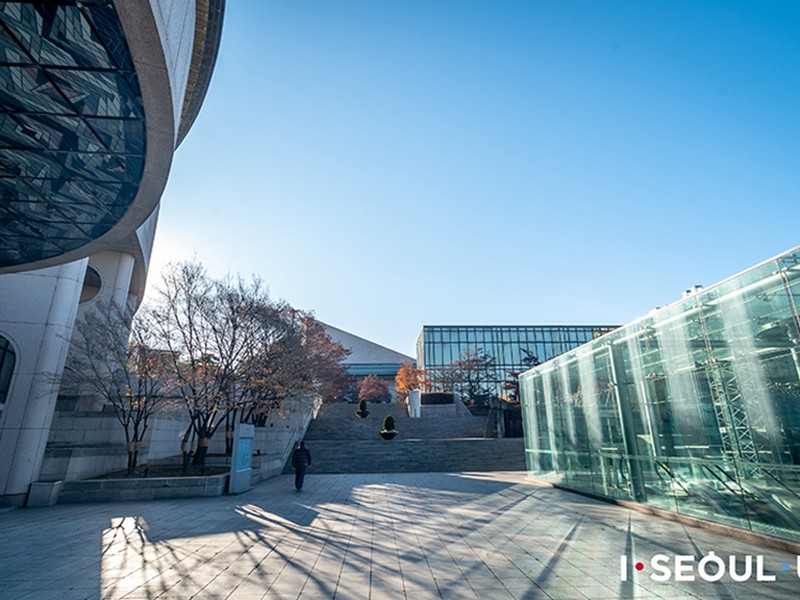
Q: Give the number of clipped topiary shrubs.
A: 2